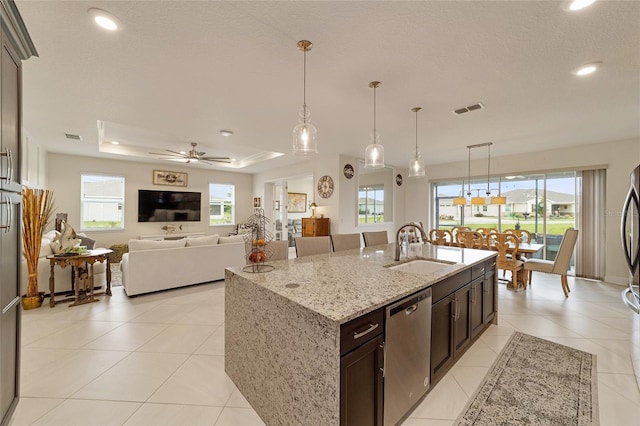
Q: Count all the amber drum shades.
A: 3